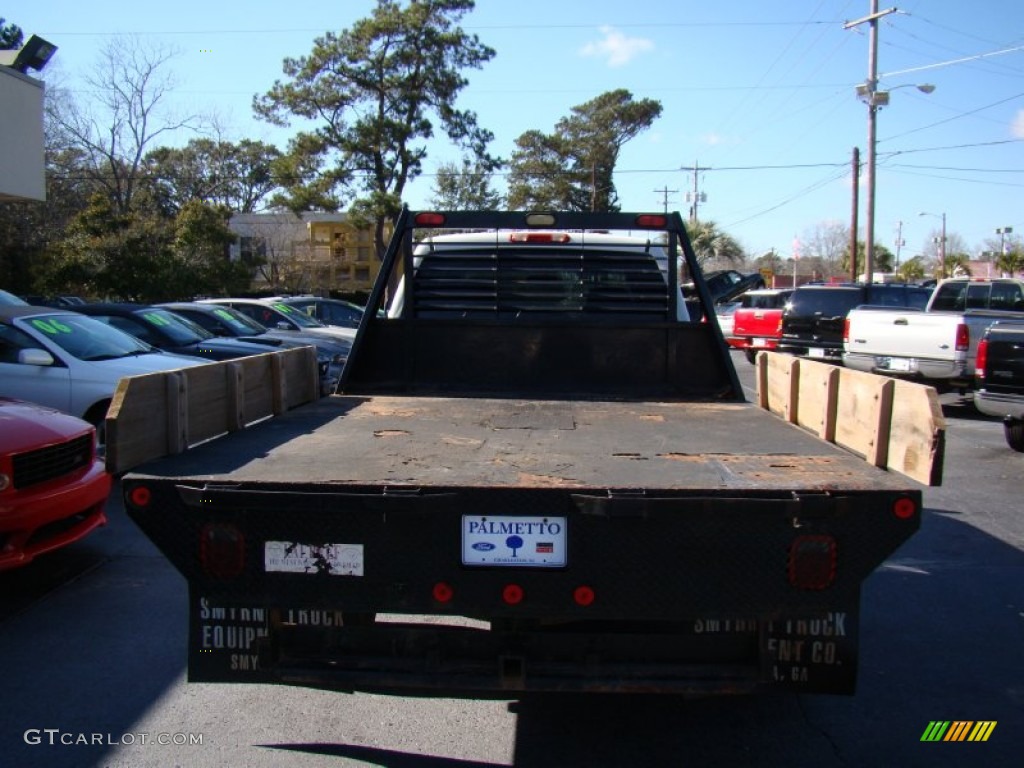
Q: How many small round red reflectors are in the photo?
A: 5